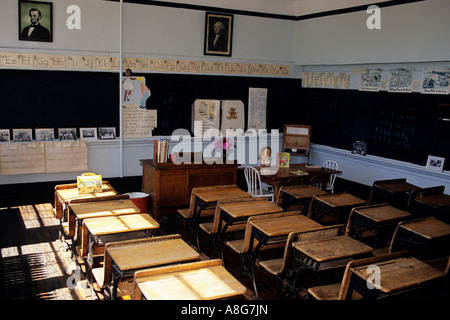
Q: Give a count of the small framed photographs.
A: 7